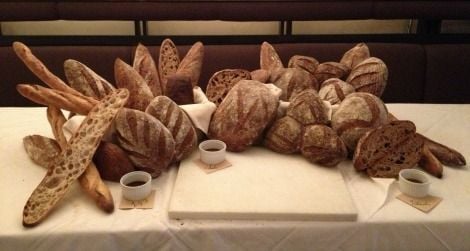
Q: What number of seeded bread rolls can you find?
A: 0